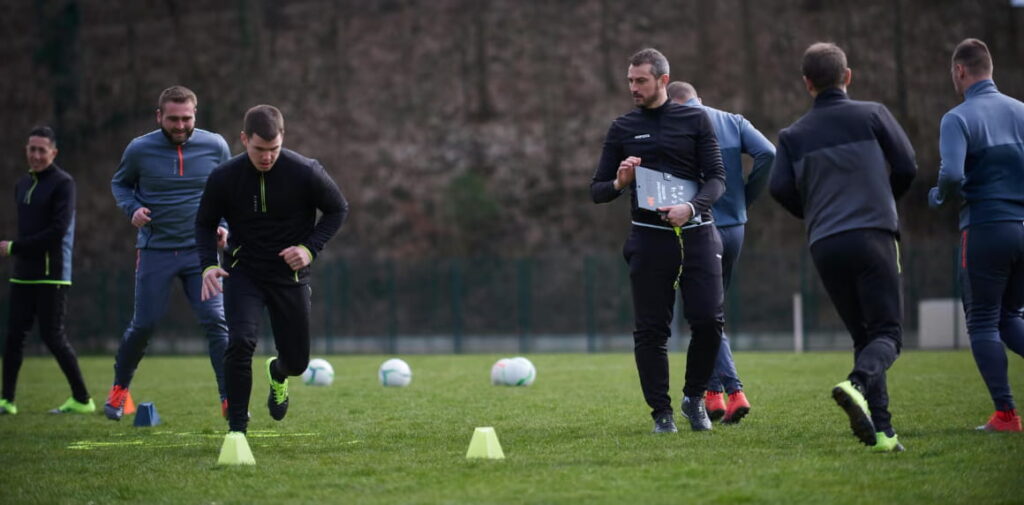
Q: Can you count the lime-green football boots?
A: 5